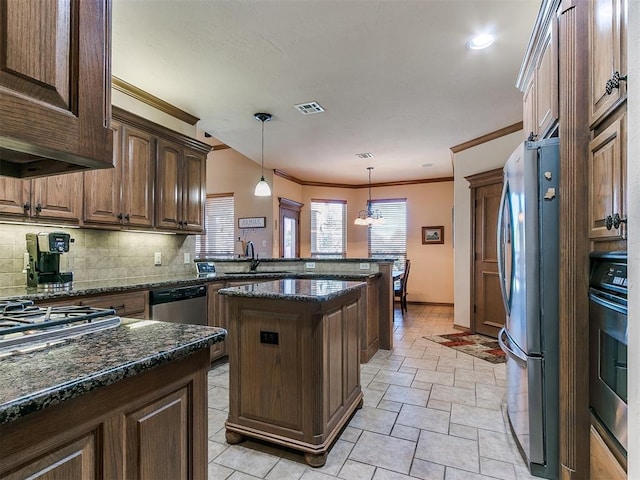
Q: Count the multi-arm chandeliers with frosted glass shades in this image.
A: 1